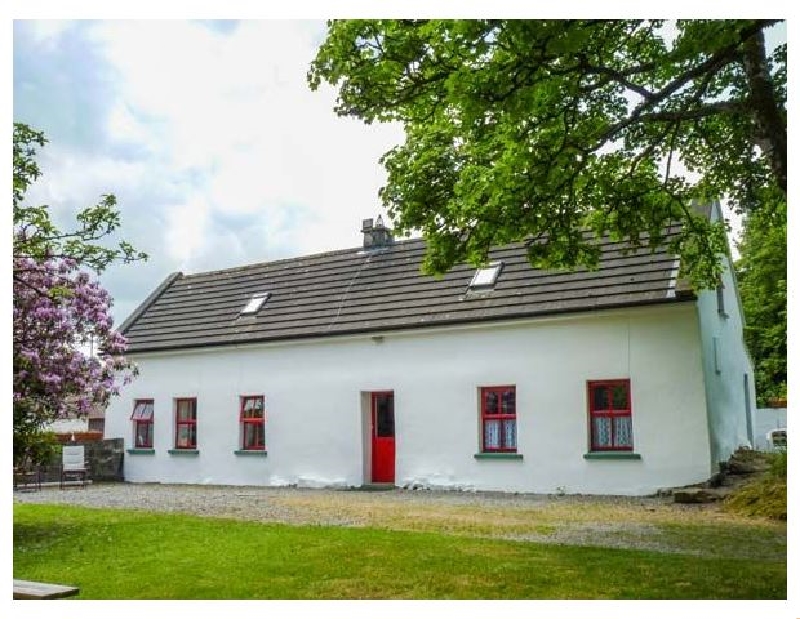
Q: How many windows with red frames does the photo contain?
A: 5